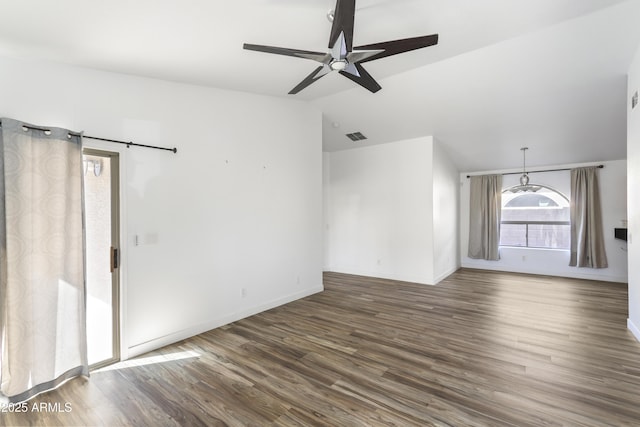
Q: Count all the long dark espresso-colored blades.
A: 5